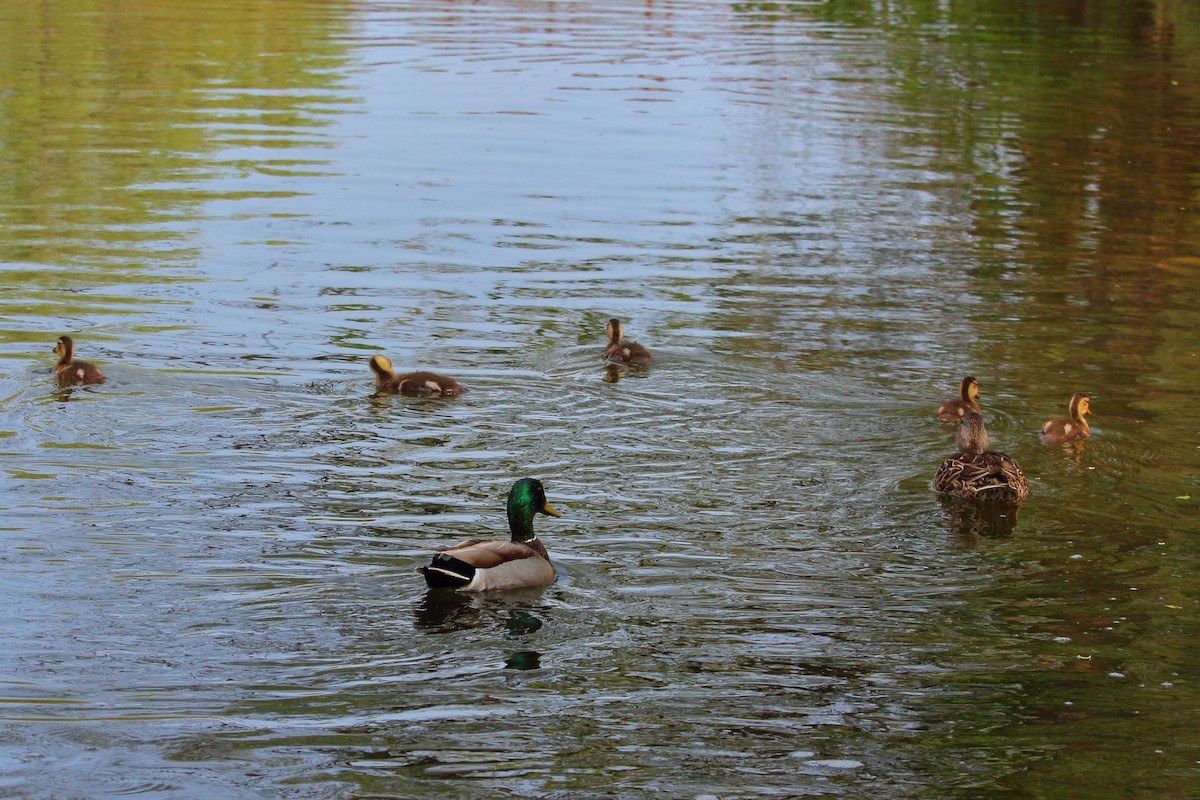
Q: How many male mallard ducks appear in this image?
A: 1